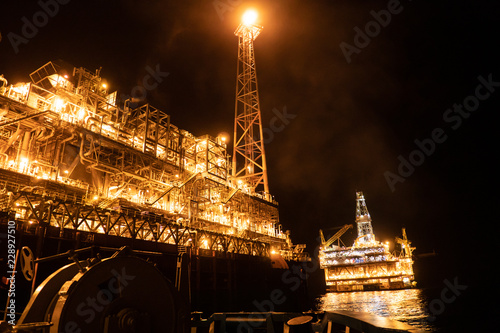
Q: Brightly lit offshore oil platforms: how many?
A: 2